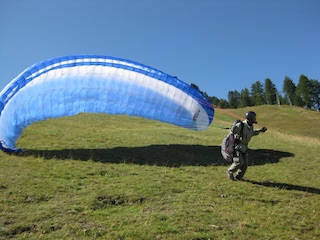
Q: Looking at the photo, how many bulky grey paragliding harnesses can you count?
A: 1